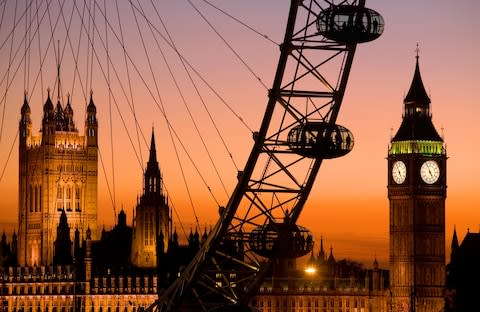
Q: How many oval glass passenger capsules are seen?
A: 3